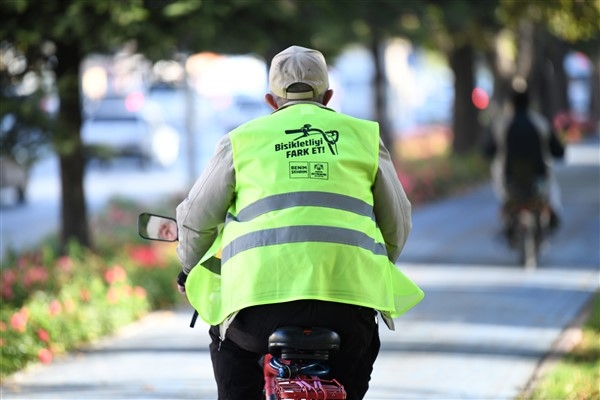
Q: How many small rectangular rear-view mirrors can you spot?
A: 1